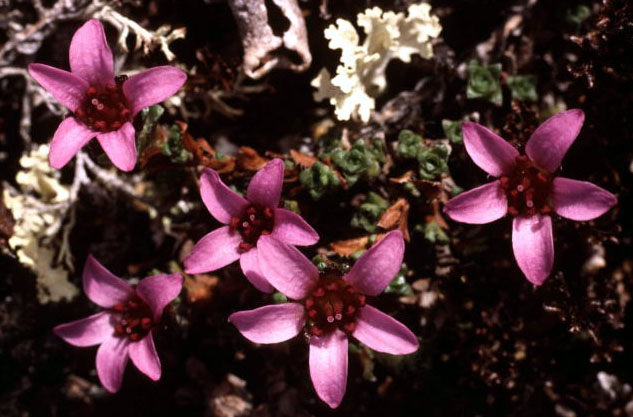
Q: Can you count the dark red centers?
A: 5